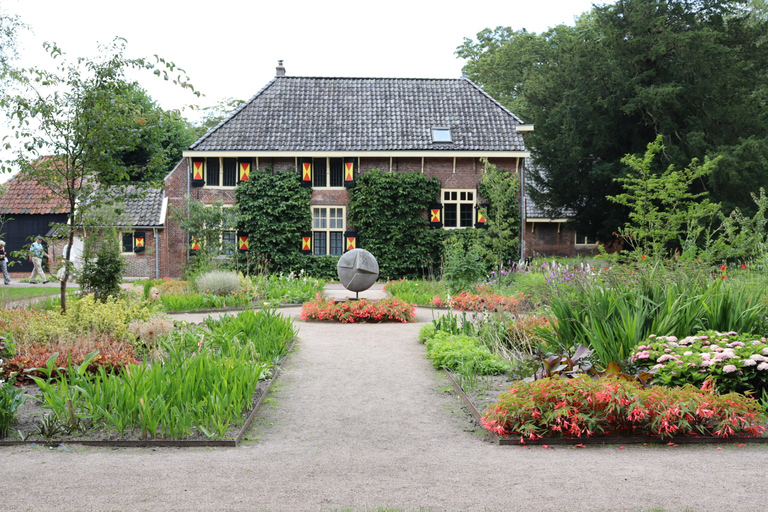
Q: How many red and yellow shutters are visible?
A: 11